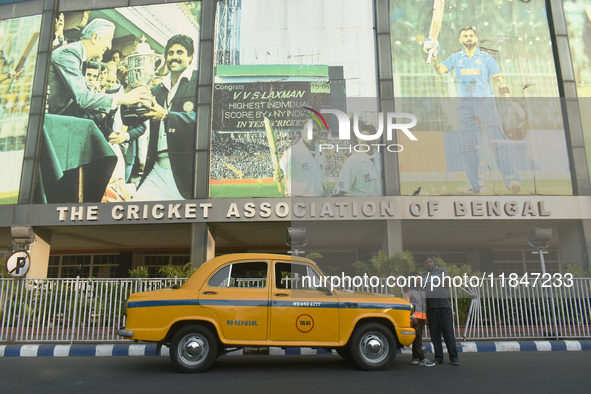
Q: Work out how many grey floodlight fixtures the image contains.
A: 3